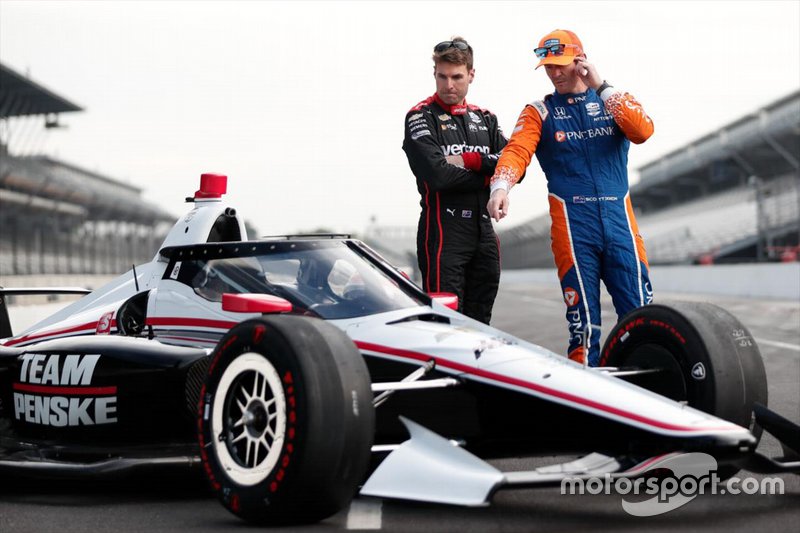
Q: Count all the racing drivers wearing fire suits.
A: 2